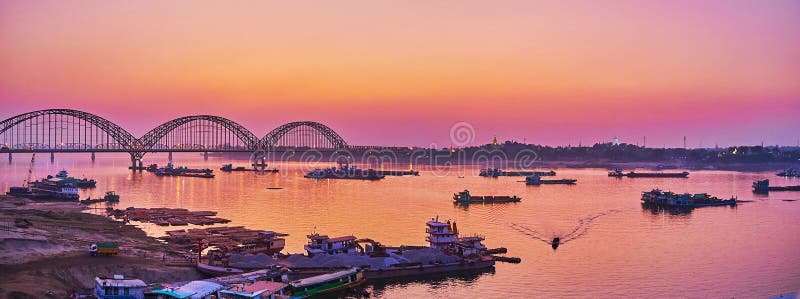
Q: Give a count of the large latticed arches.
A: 3